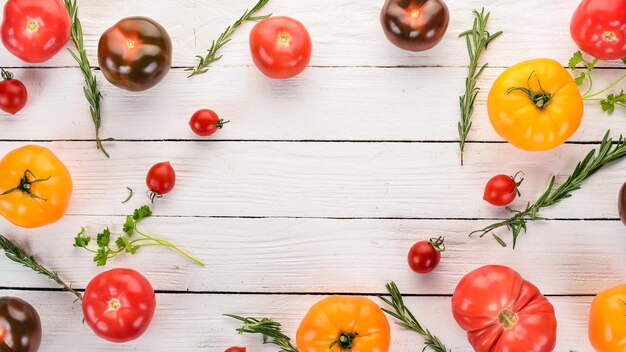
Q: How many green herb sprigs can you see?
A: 9